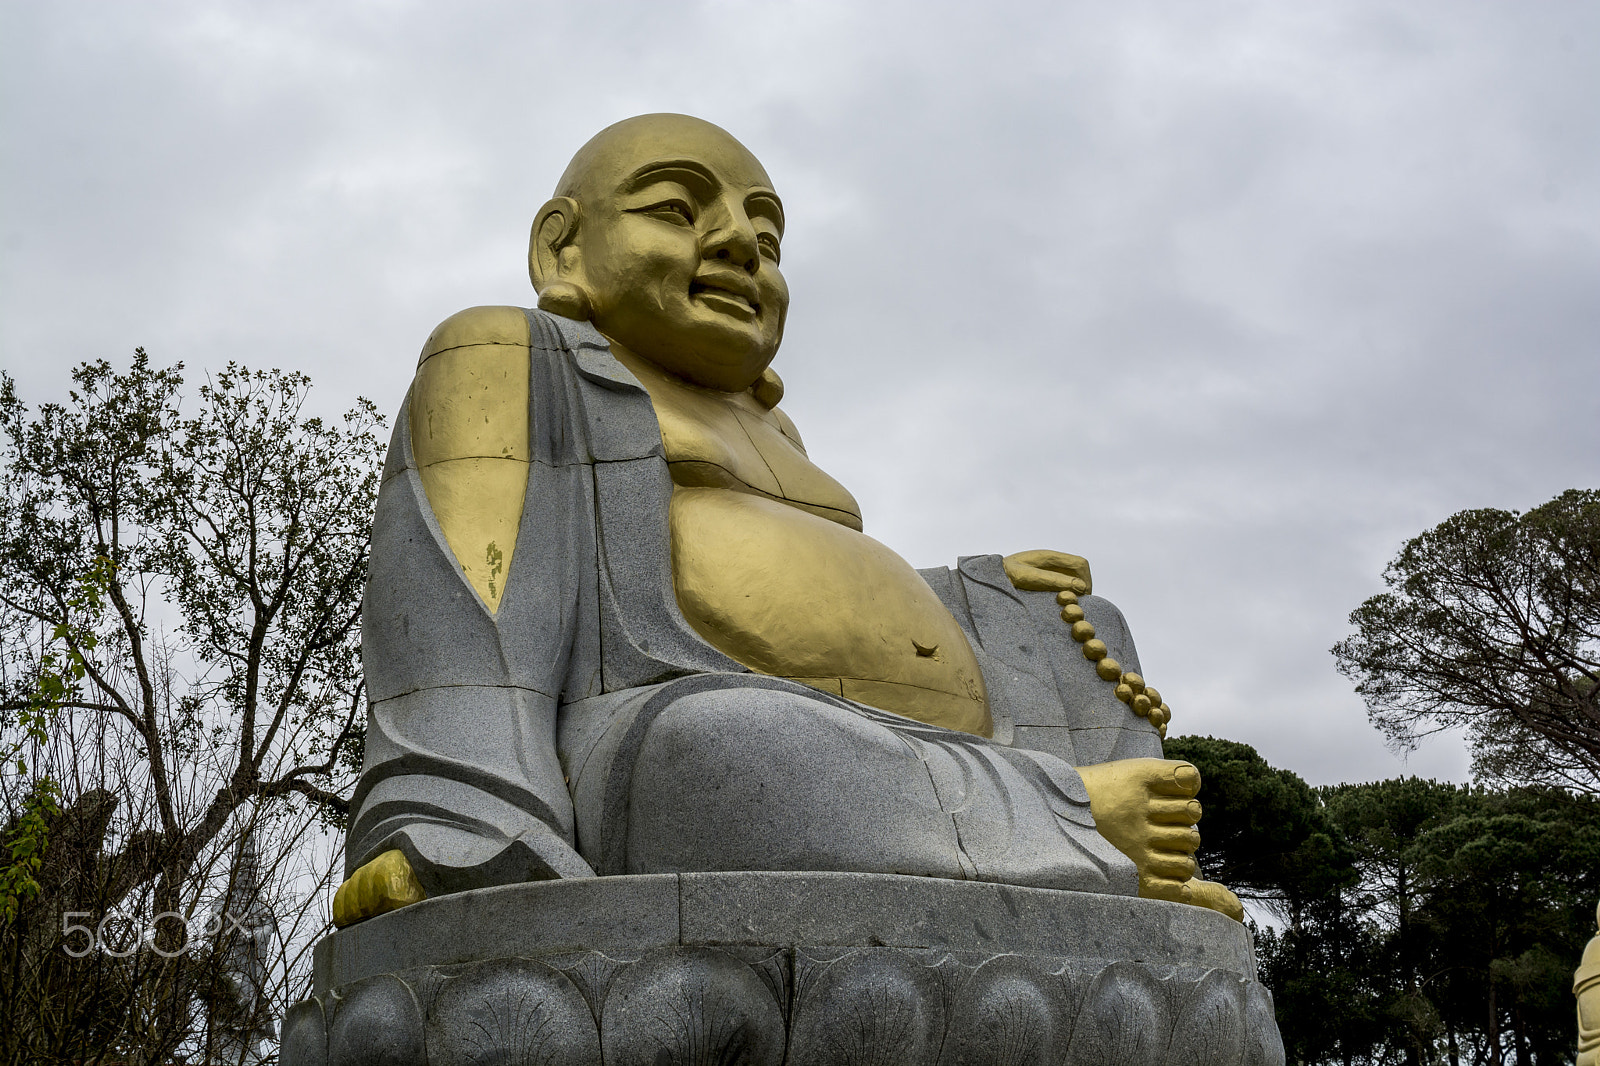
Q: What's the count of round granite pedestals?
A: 1